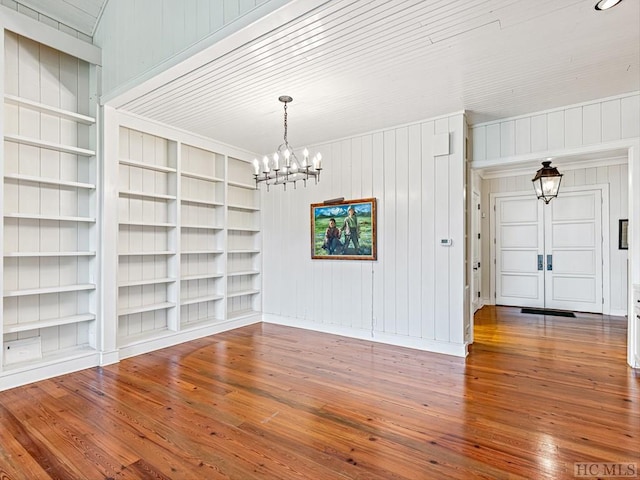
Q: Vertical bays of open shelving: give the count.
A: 4